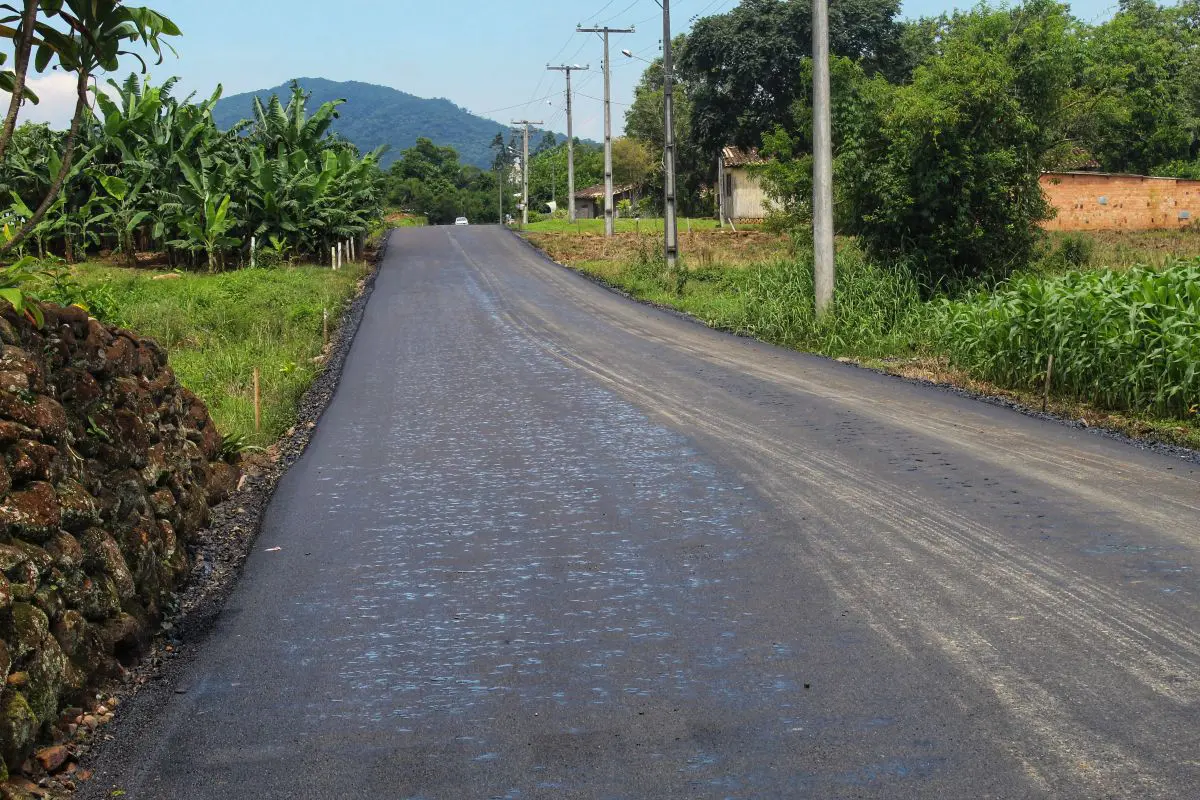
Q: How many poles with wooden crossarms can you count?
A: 3